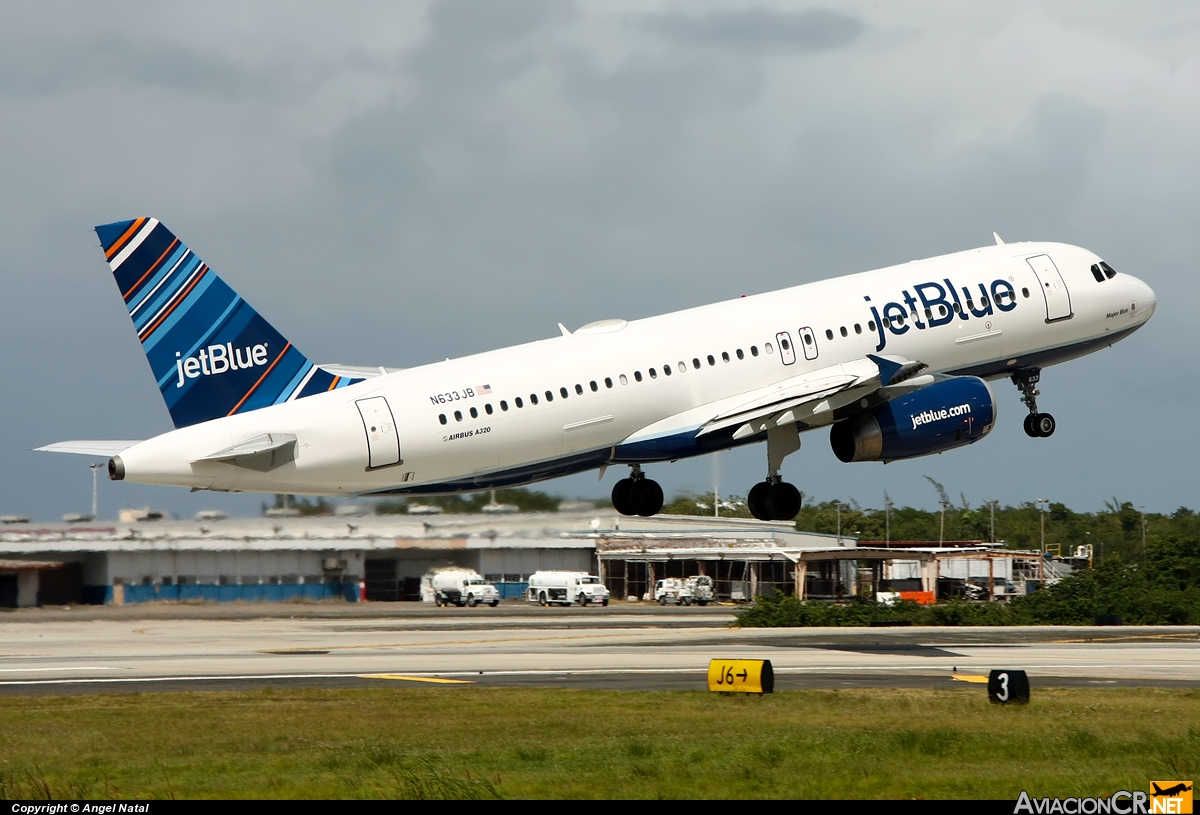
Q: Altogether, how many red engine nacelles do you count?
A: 0